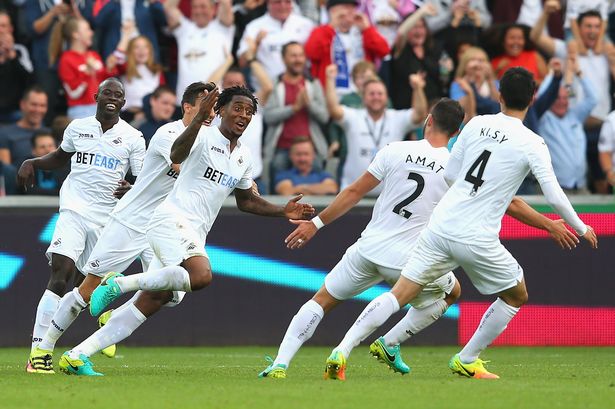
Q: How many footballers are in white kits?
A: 5